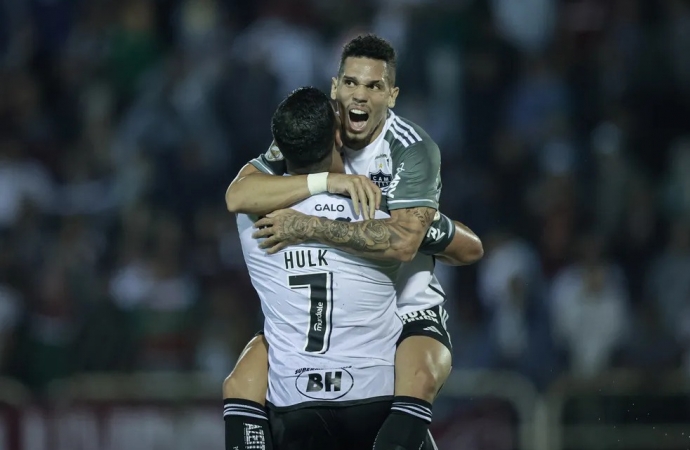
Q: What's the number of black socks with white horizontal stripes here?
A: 2